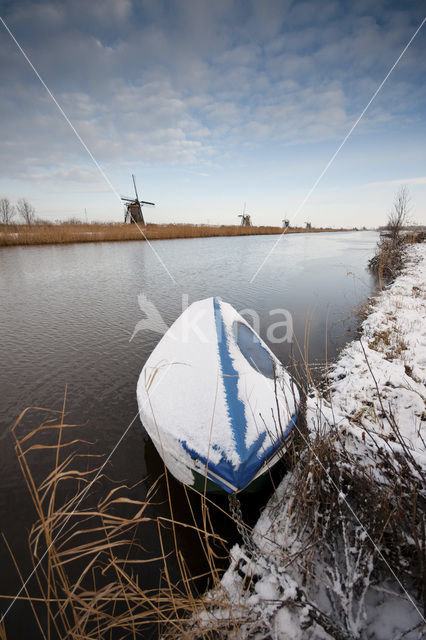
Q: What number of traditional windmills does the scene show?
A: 4